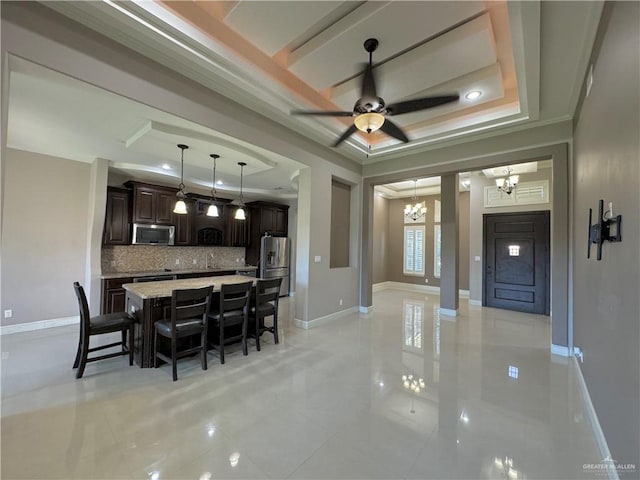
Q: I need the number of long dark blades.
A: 5